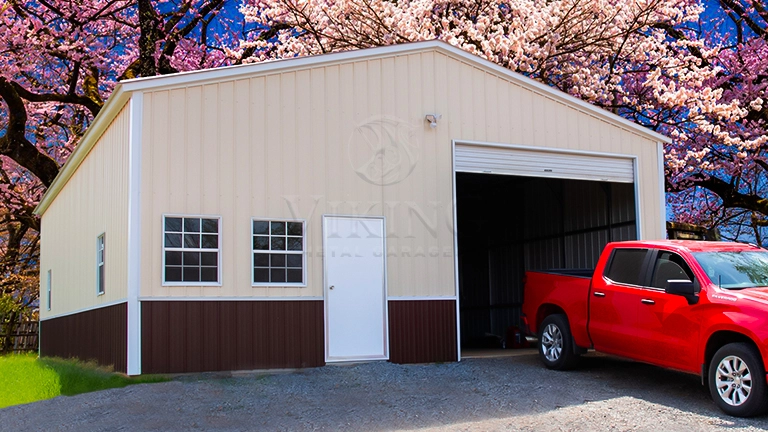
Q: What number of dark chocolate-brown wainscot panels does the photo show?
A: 3